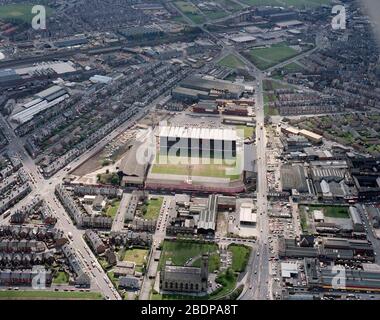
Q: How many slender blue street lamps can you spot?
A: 0